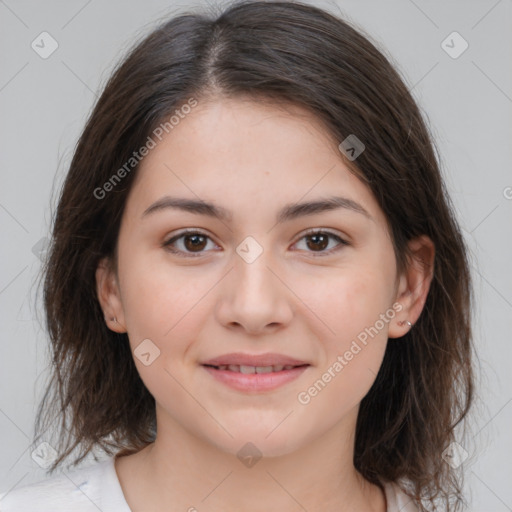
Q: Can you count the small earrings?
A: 2